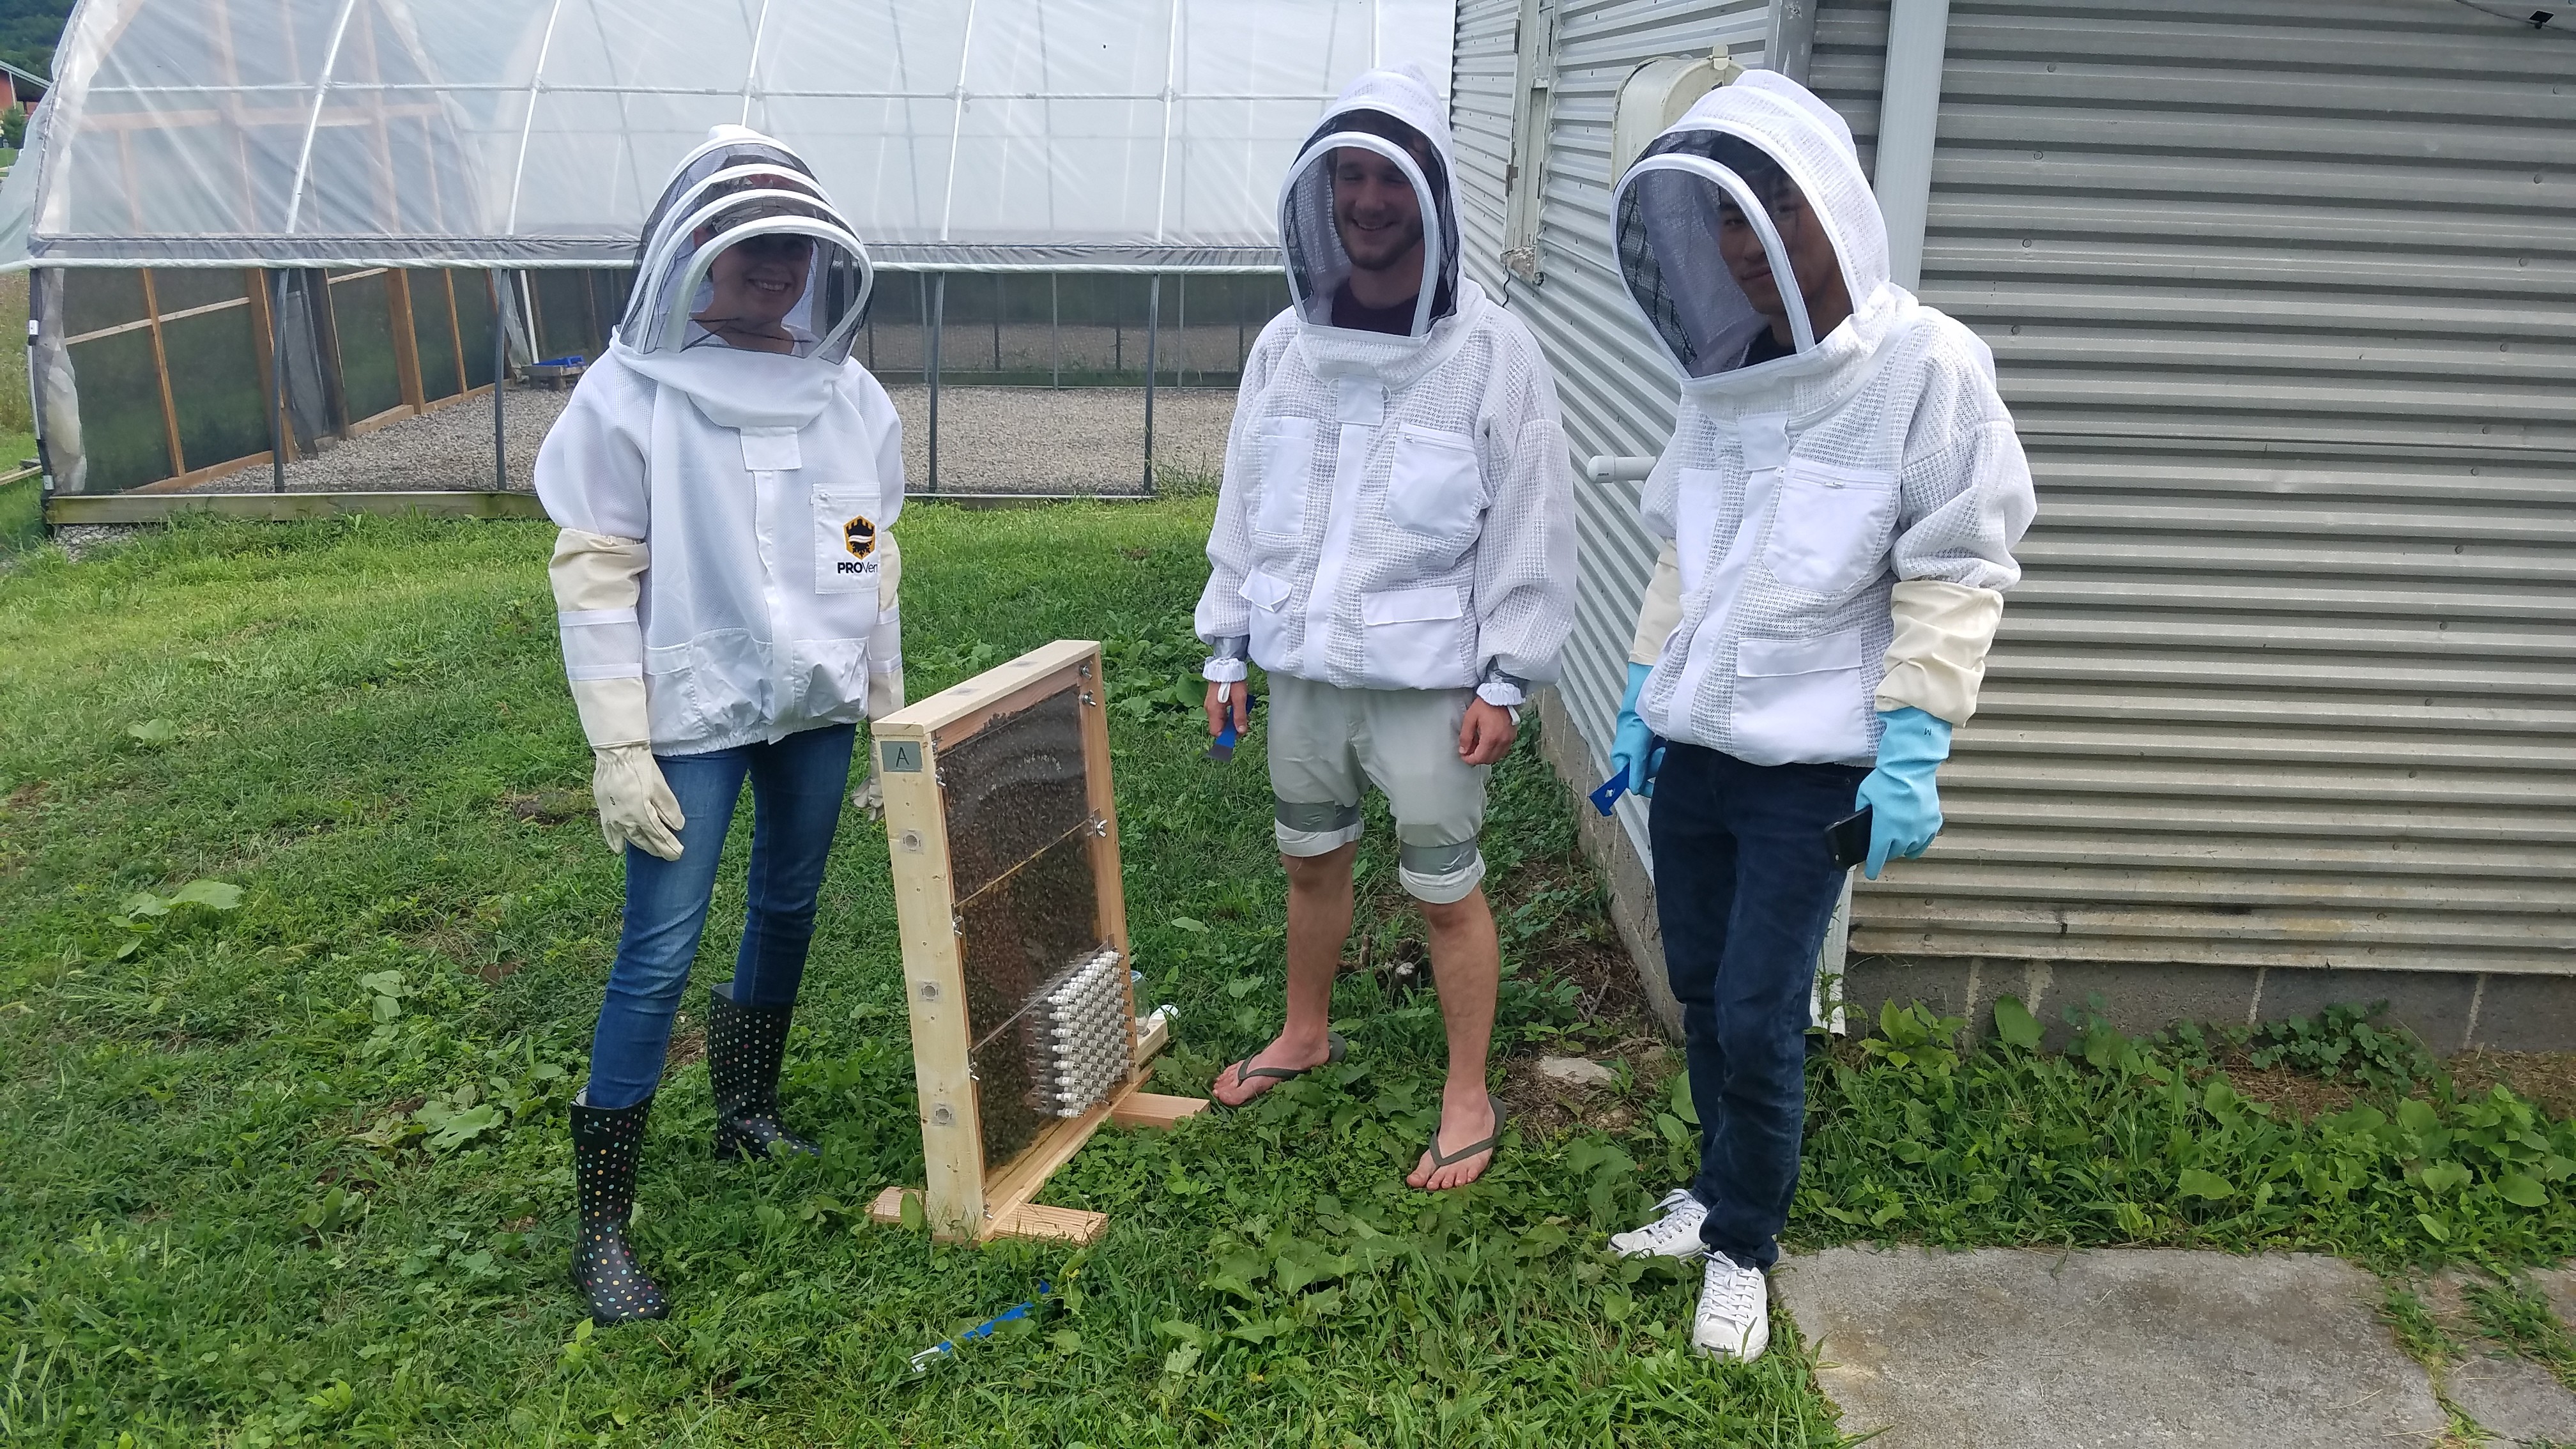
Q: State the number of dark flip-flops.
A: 2